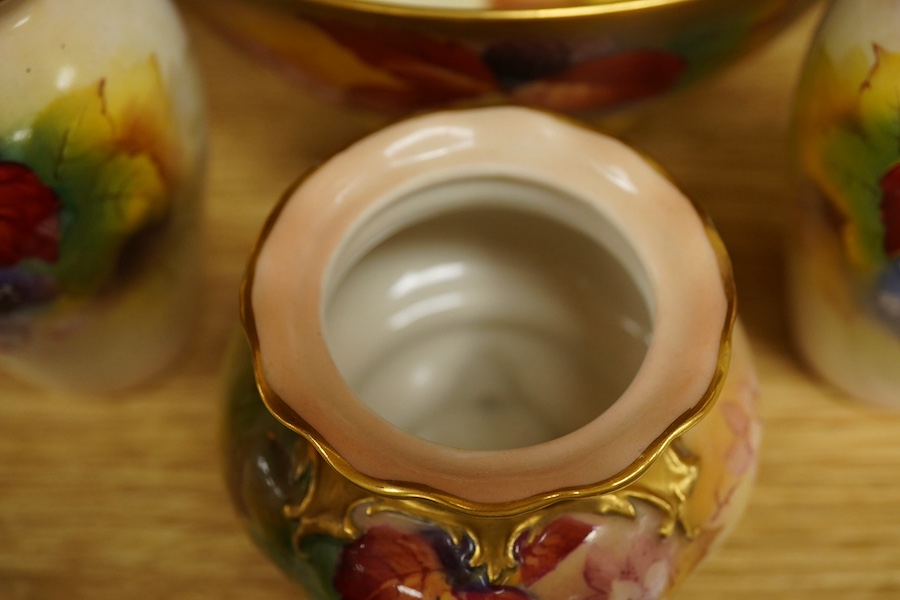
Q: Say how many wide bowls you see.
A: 1